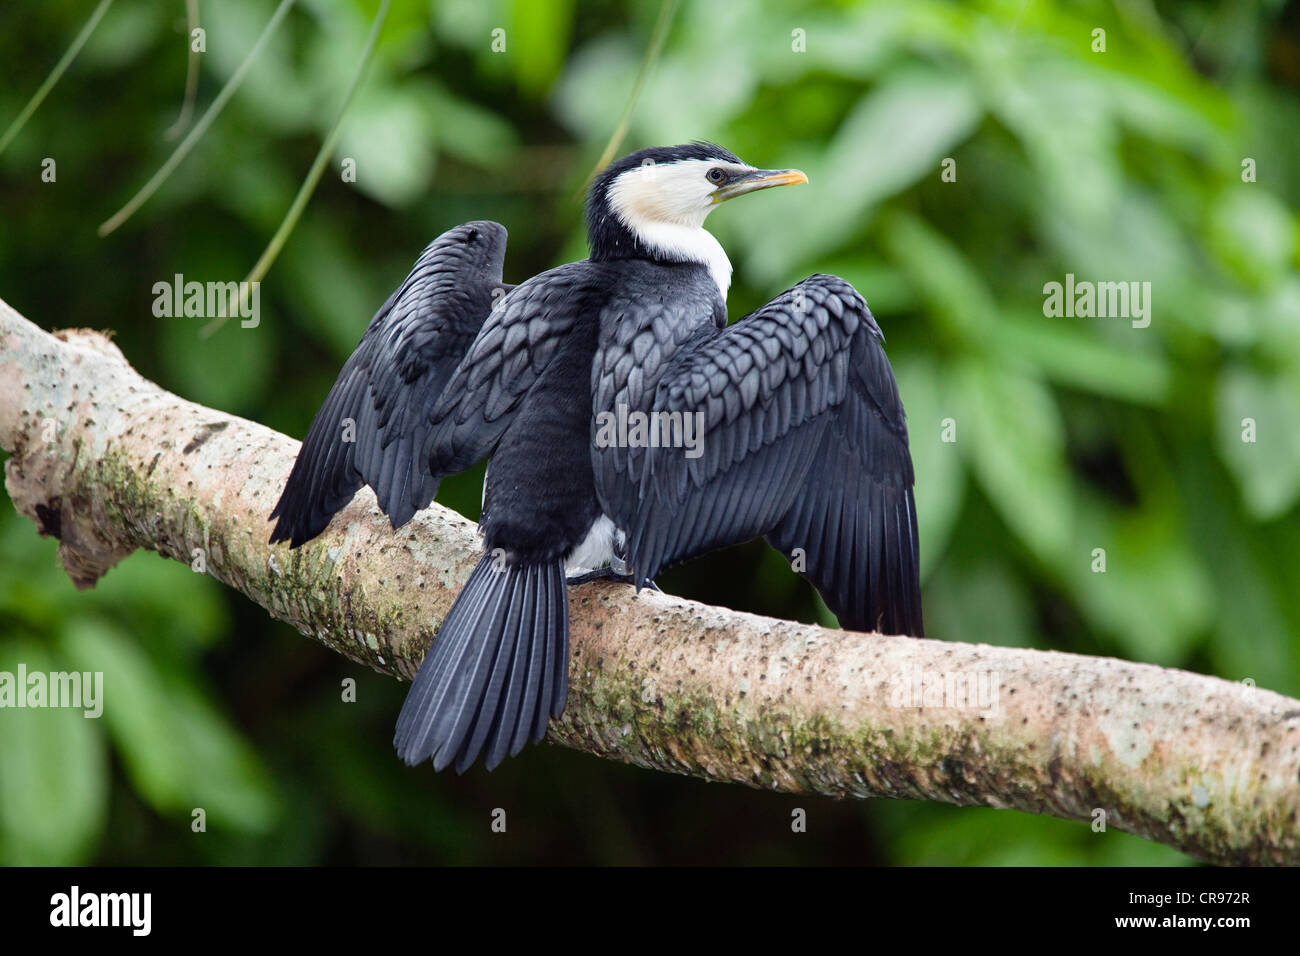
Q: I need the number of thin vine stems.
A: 5